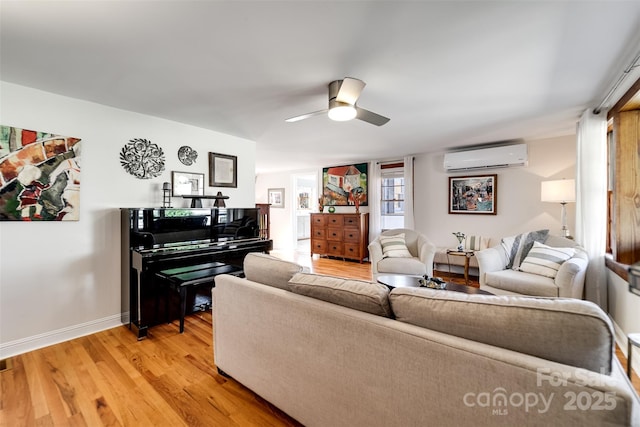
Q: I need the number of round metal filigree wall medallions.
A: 2